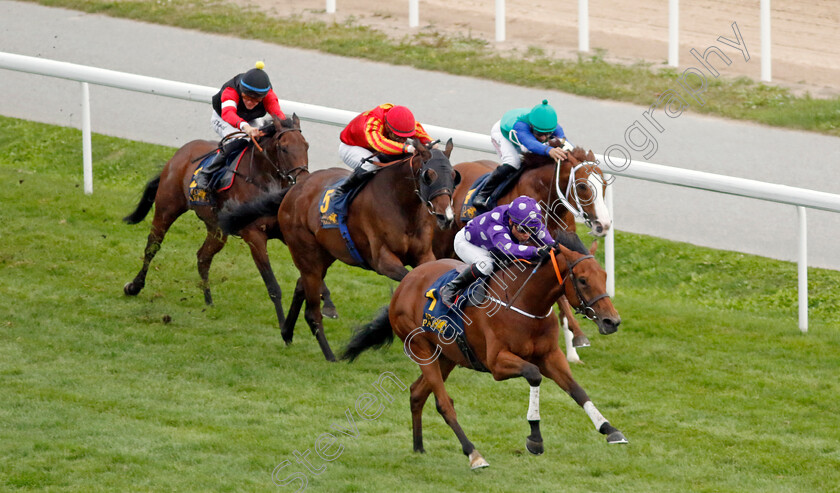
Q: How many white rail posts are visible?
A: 9